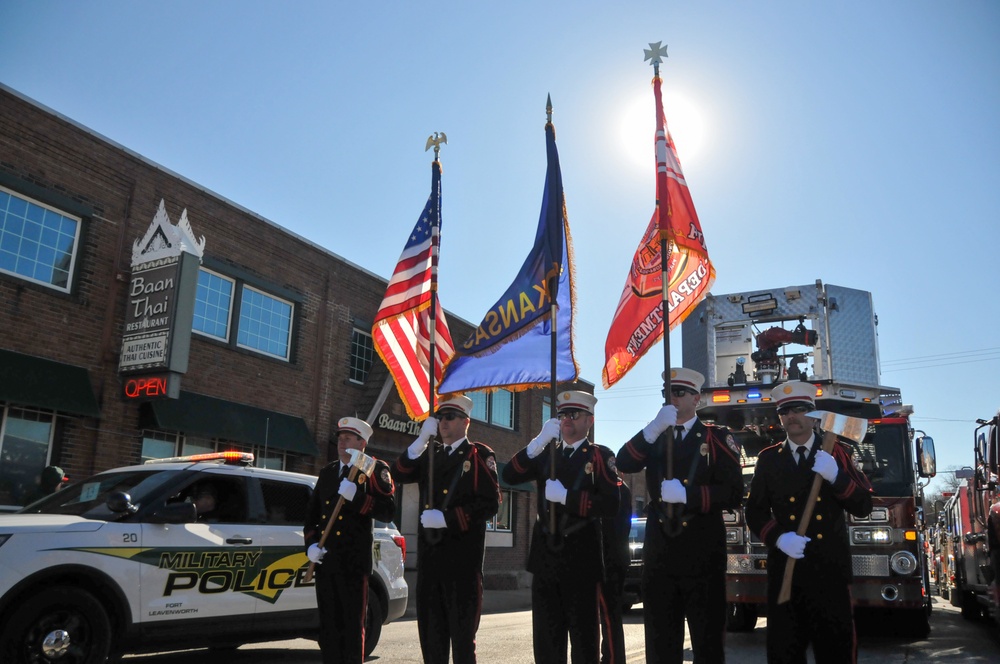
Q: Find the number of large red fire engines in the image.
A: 2